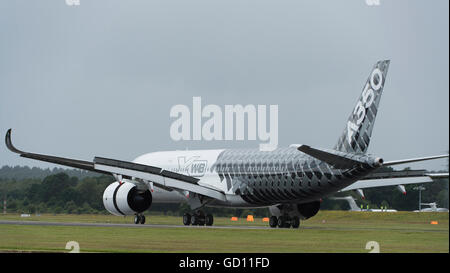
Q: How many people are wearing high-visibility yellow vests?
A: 4